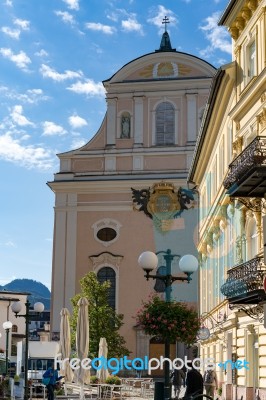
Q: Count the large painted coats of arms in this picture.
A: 1